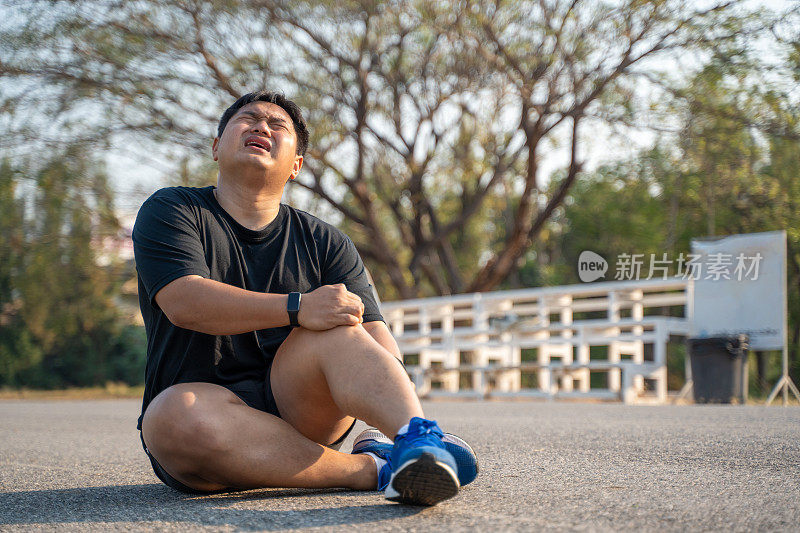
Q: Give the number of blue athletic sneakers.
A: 2